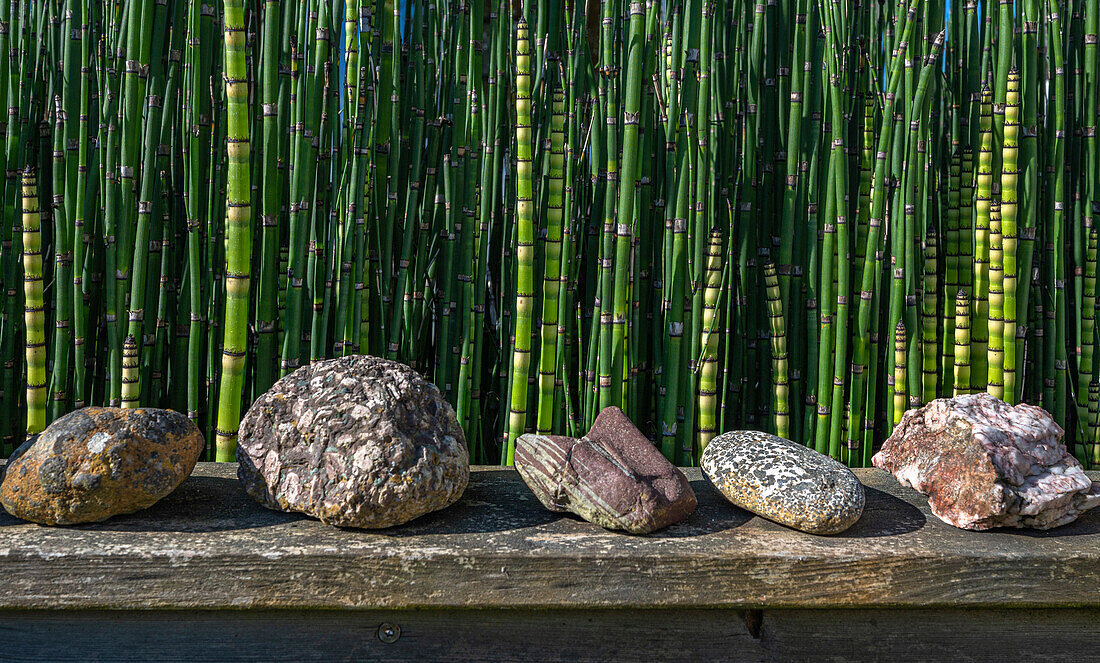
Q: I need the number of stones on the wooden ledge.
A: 5